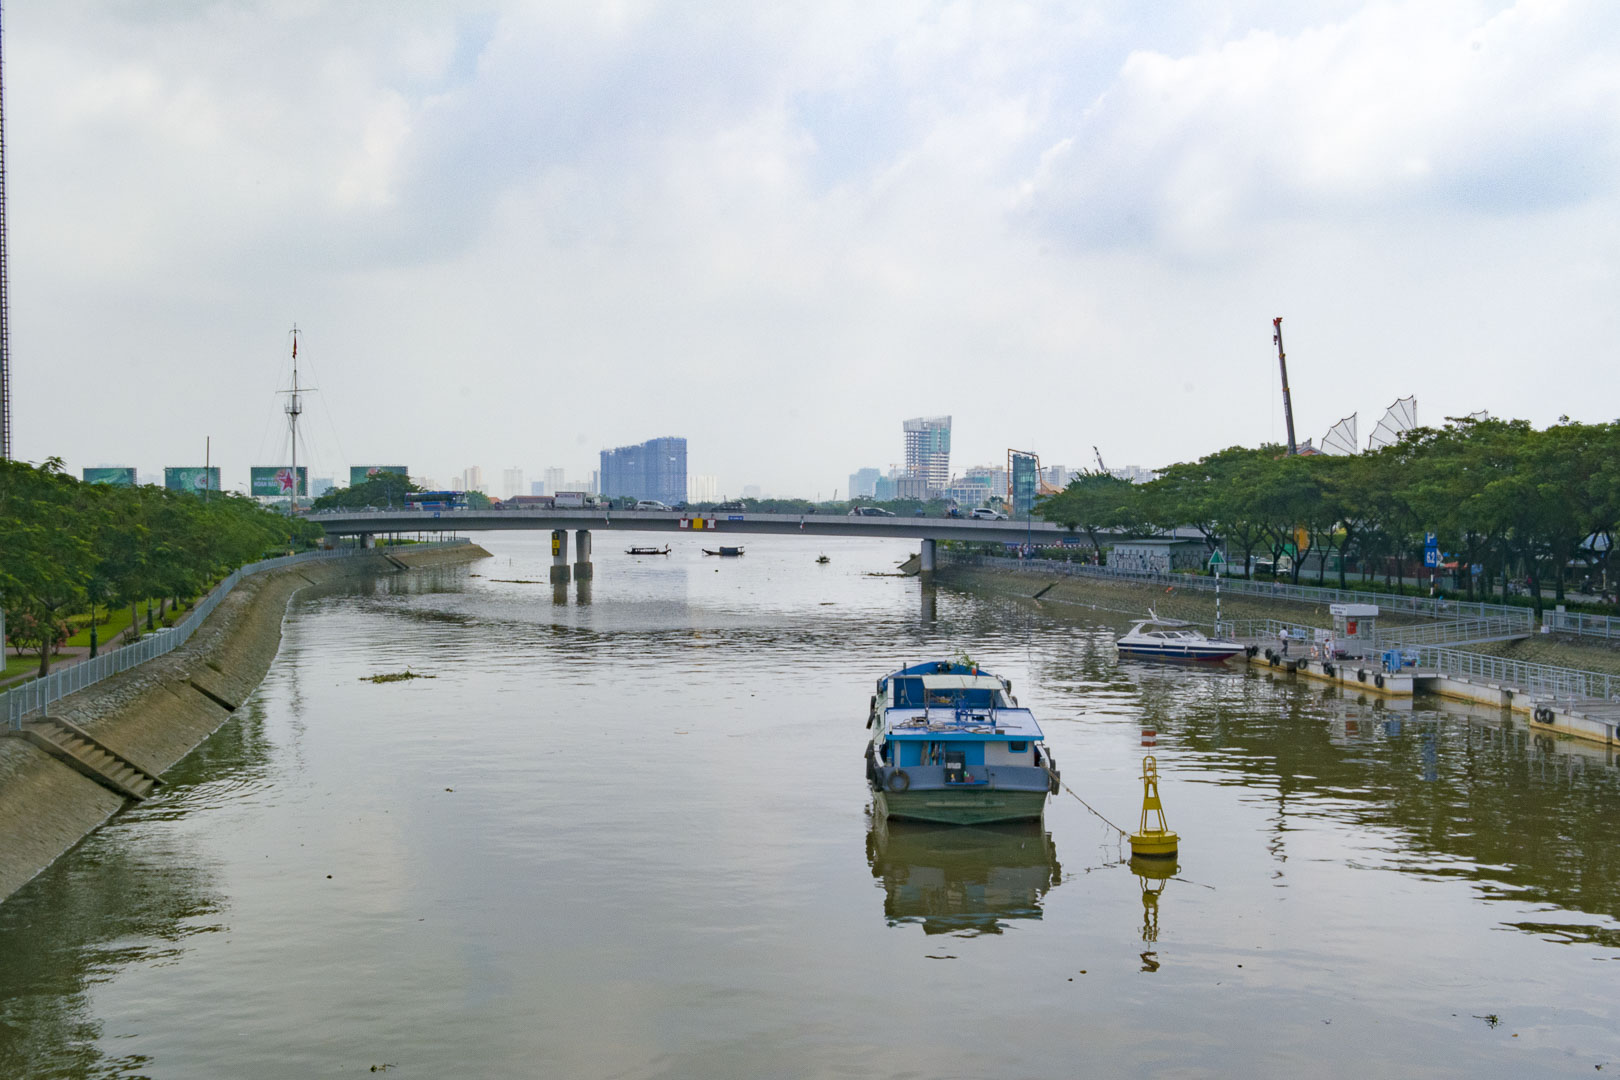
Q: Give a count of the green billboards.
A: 4